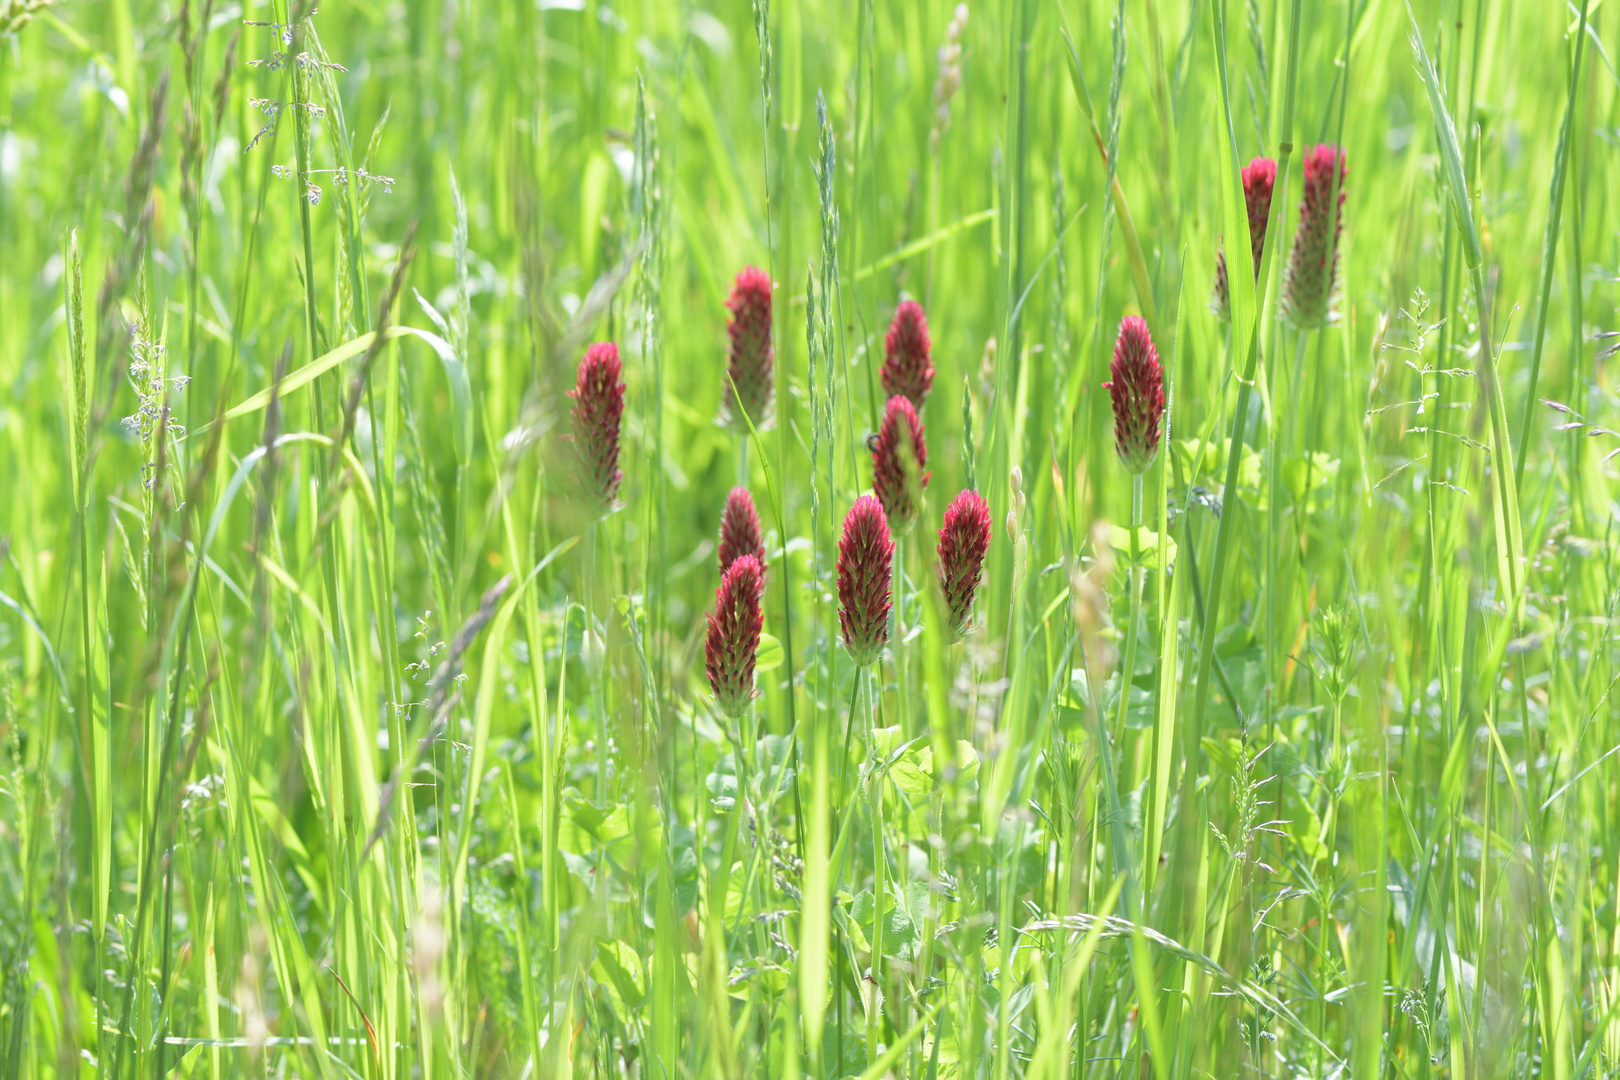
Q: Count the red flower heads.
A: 11